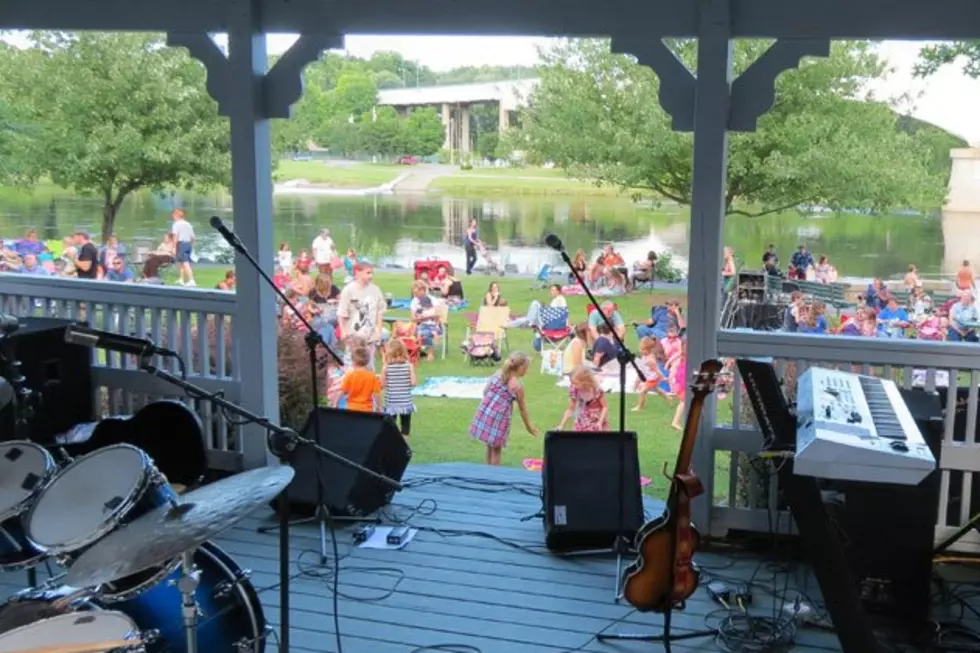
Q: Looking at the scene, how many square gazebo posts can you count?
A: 2